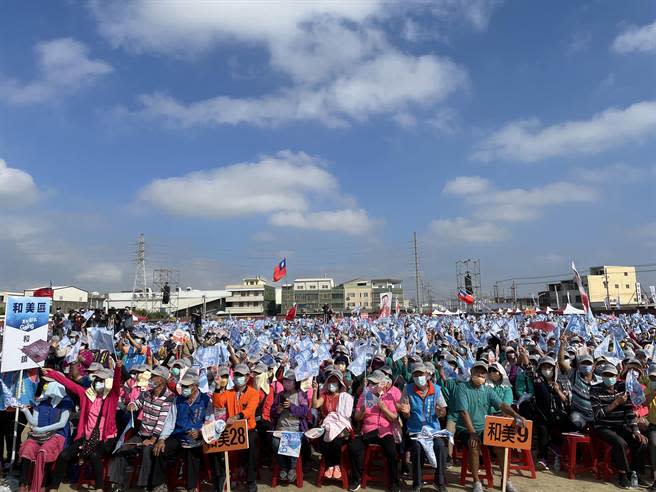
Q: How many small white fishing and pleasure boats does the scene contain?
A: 0